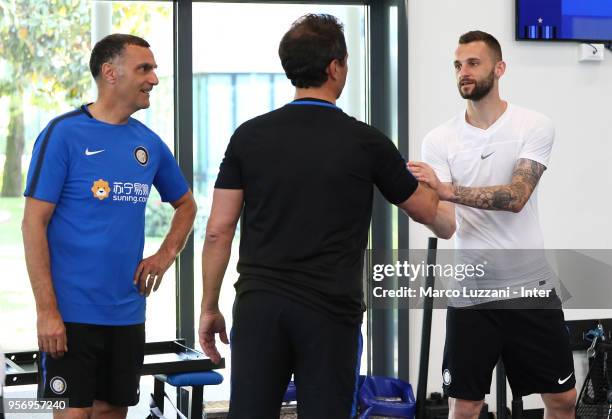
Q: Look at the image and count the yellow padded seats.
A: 0